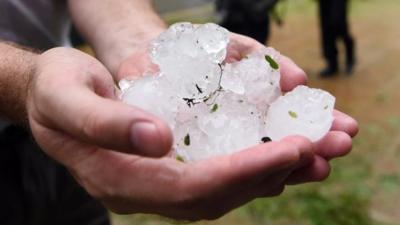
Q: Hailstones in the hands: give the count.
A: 5